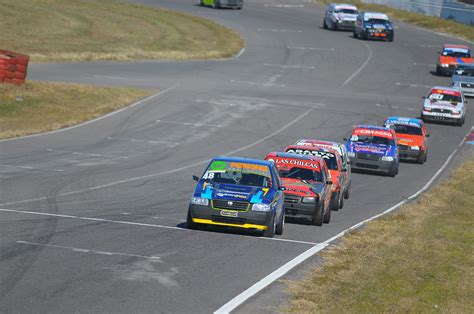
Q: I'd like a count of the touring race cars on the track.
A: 12